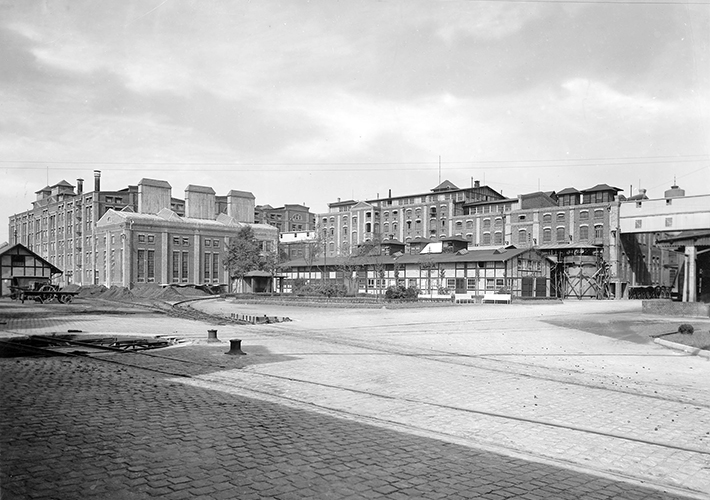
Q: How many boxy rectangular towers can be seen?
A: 3